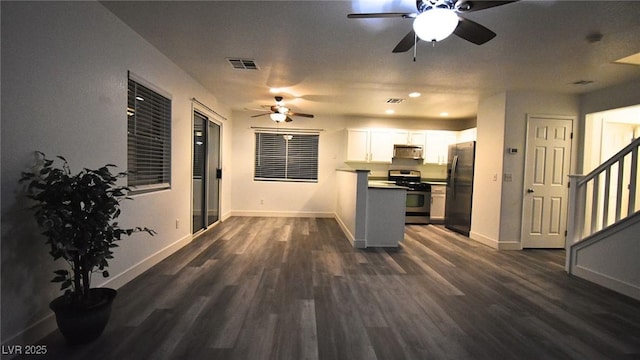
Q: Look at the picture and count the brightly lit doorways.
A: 1